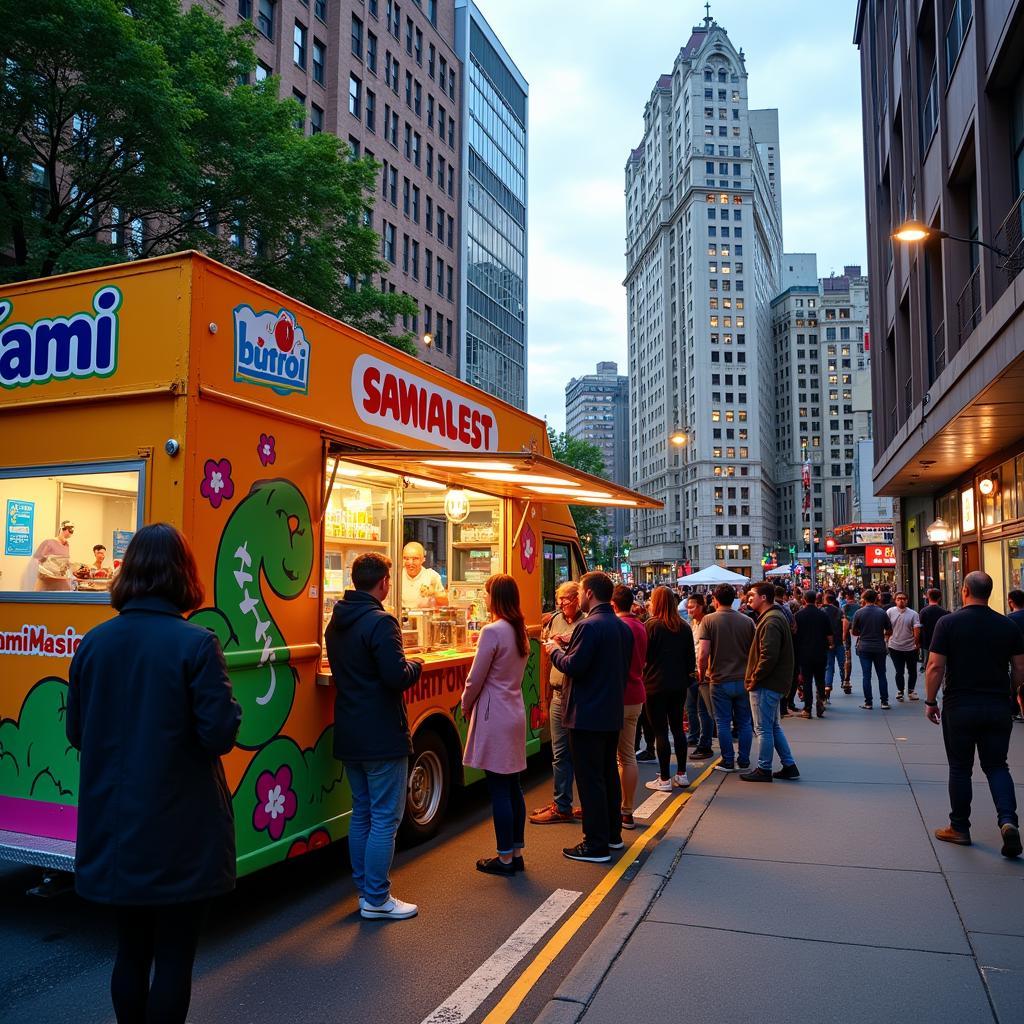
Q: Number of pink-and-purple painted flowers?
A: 4